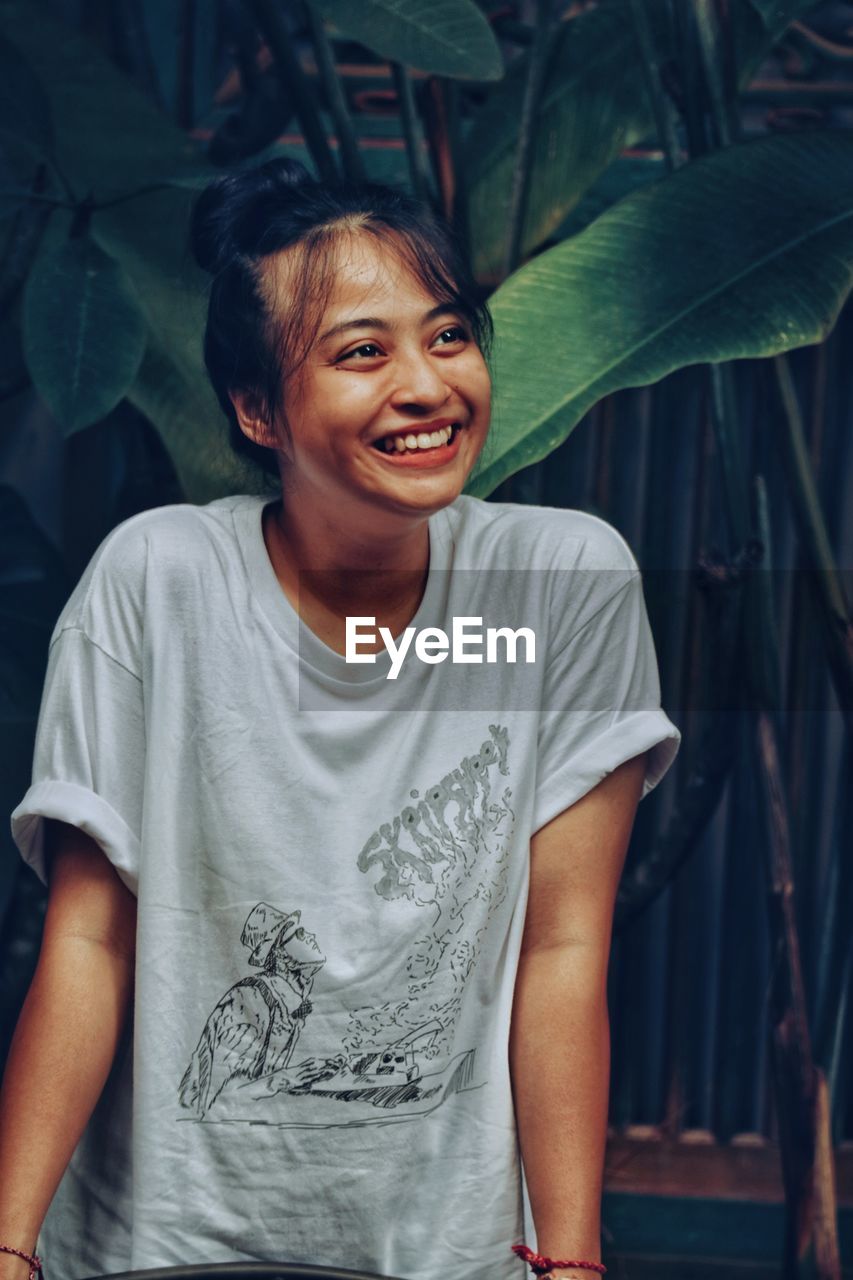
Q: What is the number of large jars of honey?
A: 0